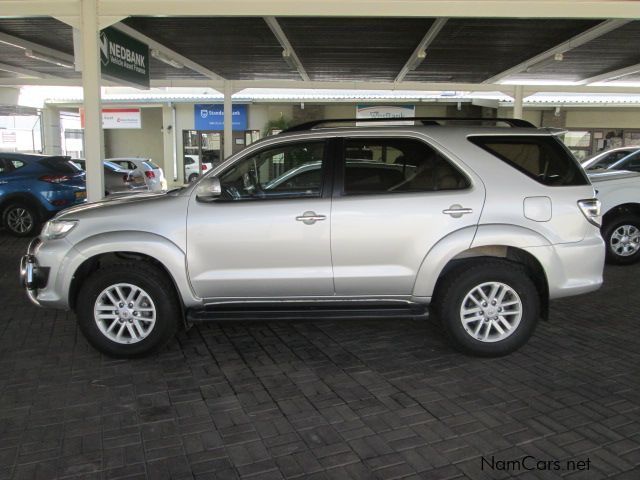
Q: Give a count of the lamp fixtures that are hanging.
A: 5